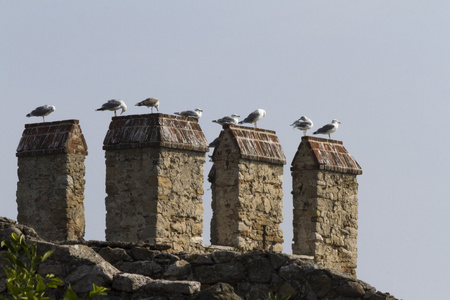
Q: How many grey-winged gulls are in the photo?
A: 7